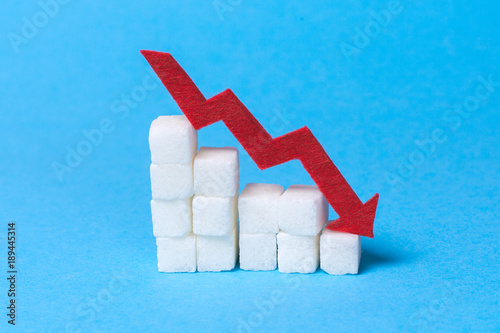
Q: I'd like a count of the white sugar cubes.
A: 12